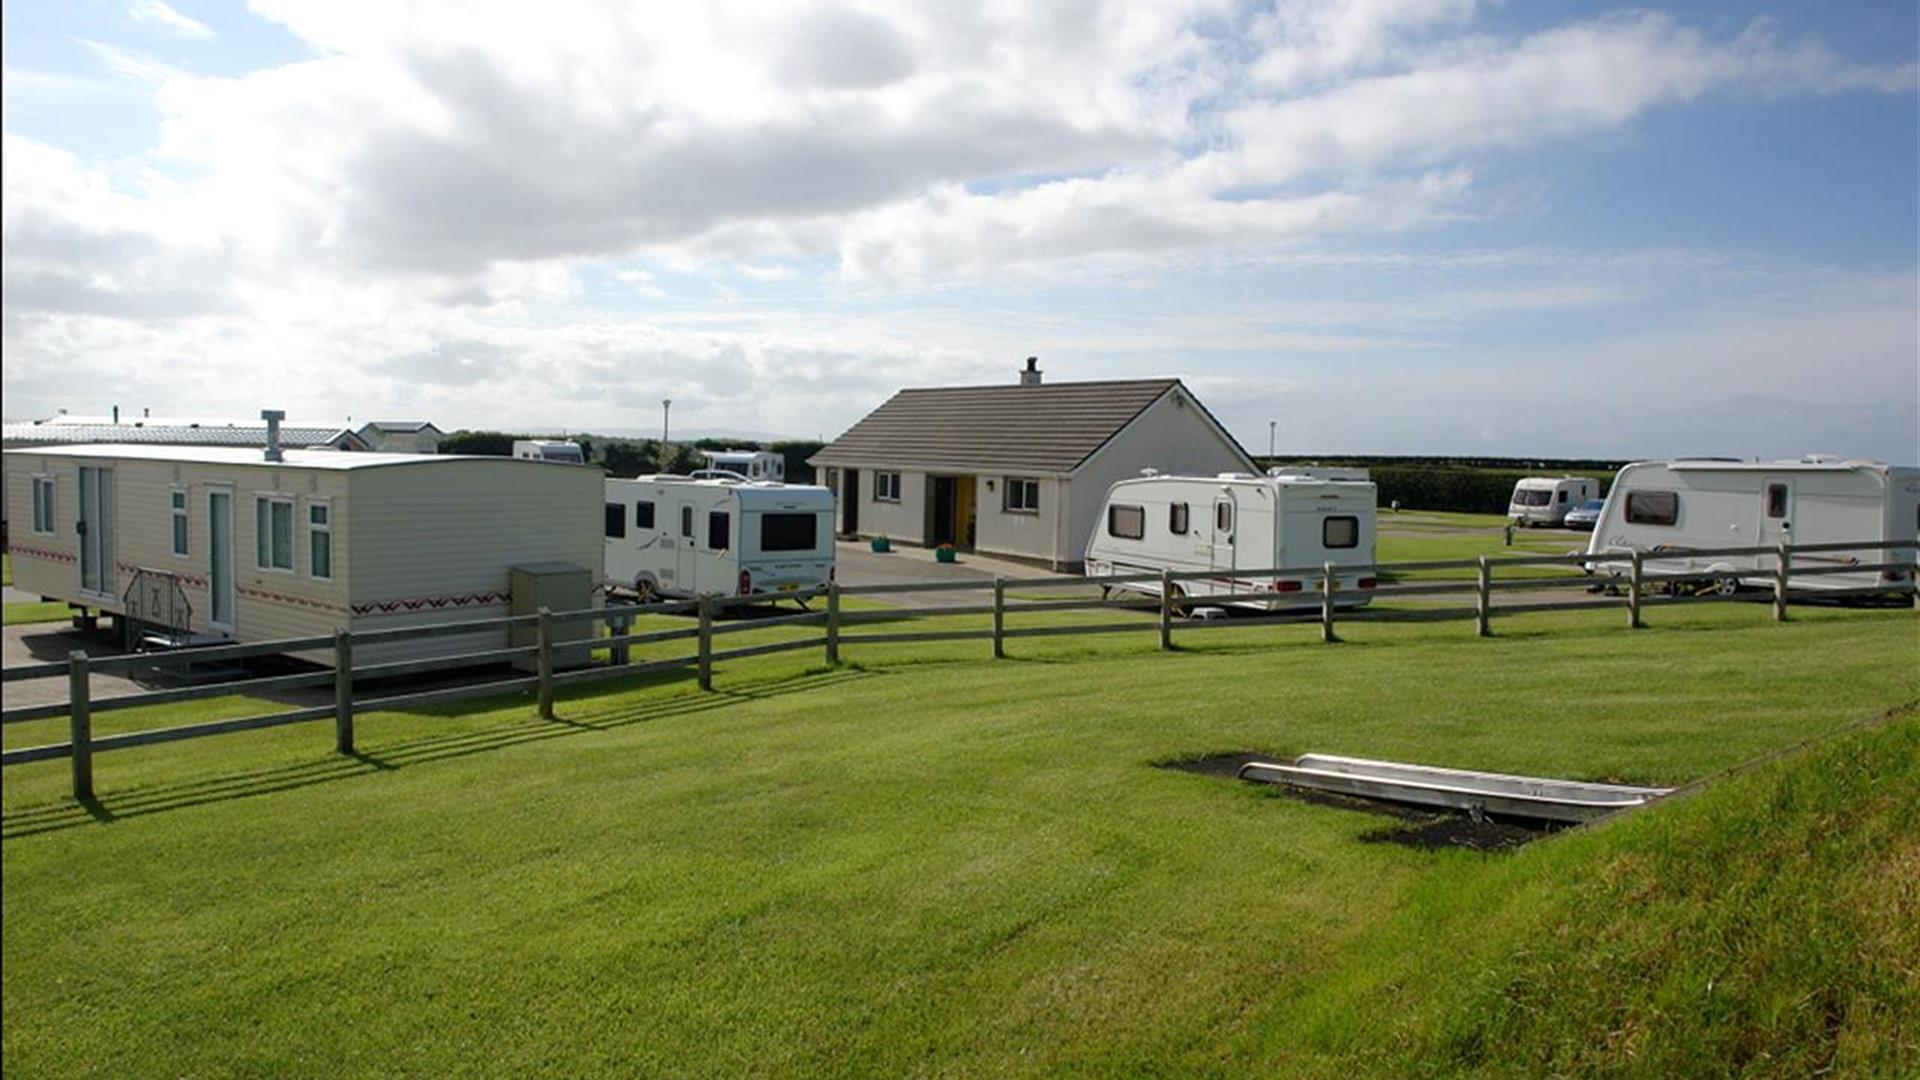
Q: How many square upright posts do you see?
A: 11